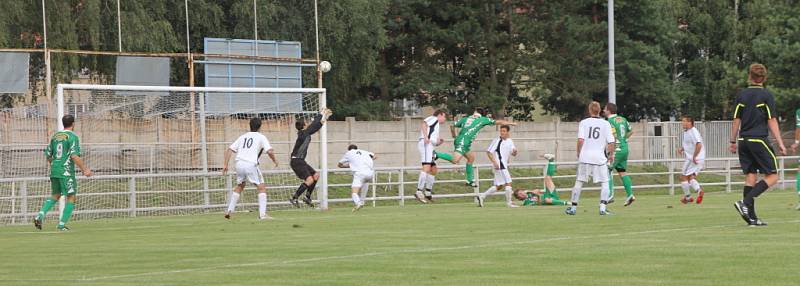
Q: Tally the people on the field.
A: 13